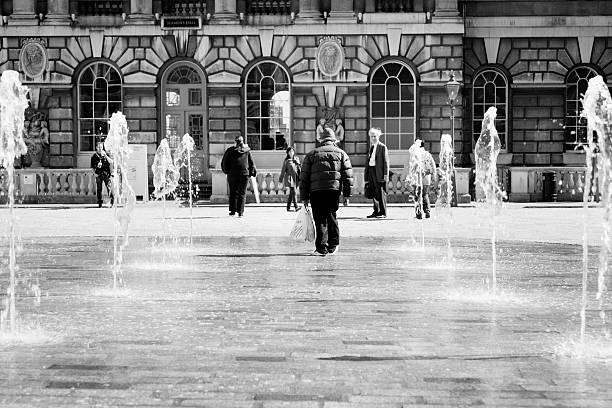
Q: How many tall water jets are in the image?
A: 8